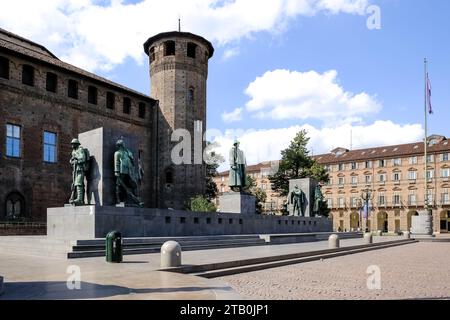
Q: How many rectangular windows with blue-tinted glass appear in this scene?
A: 2